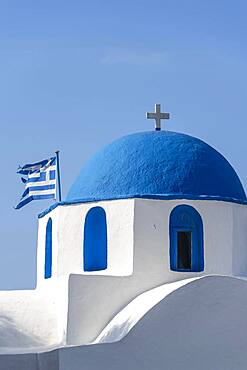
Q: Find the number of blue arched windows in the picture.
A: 3